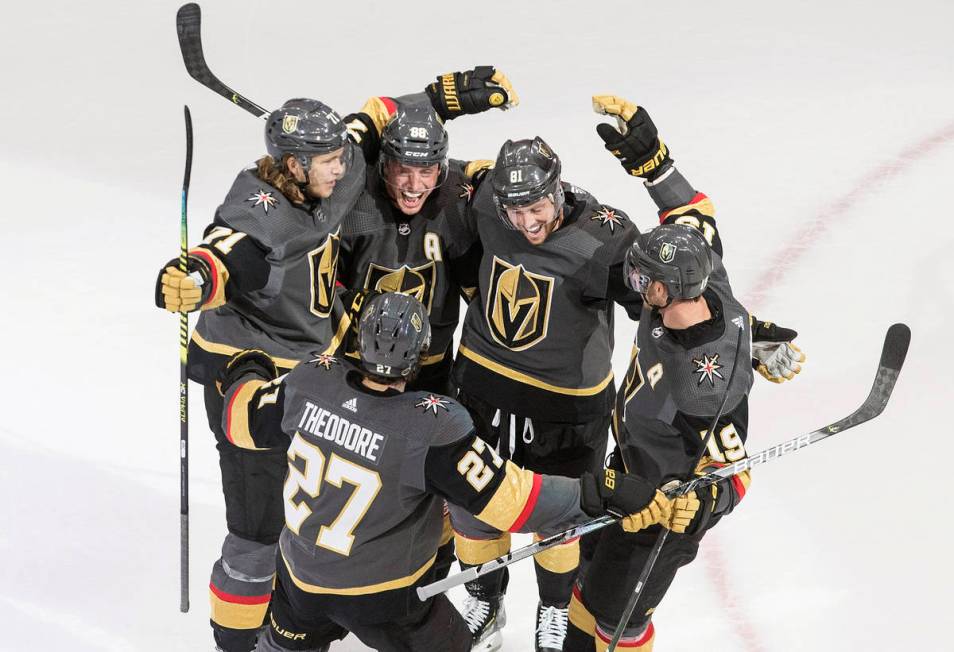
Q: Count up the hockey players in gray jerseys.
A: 5